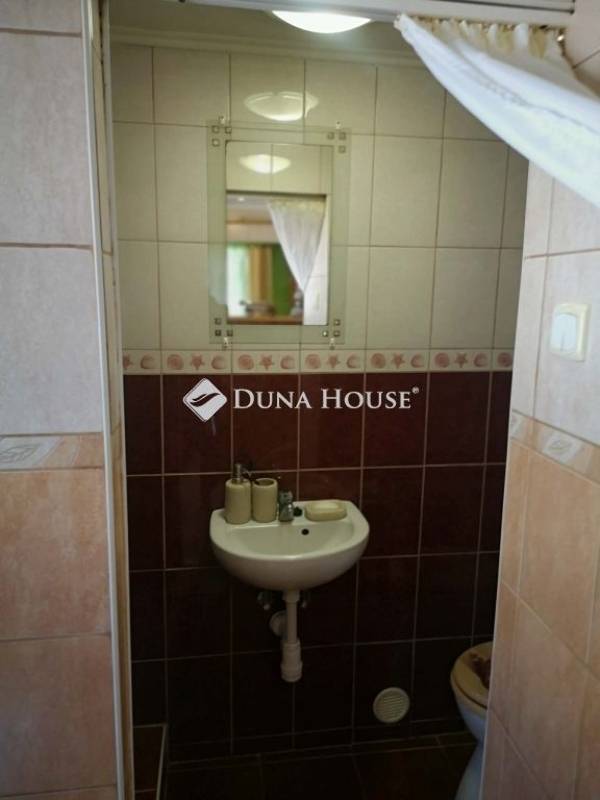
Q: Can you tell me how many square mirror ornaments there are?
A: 12